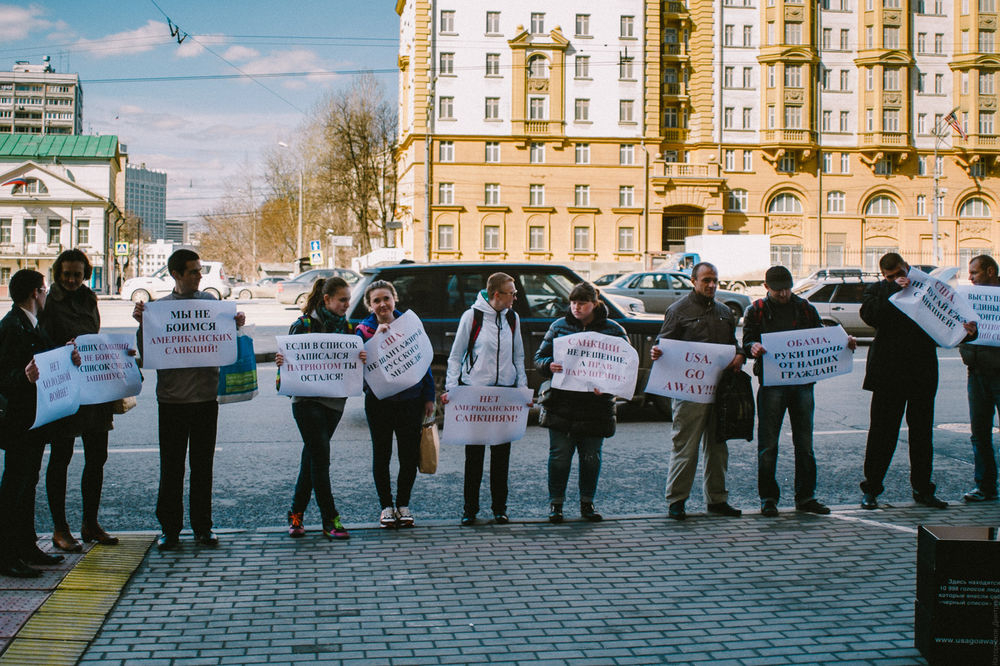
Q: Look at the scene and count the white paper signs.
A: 11